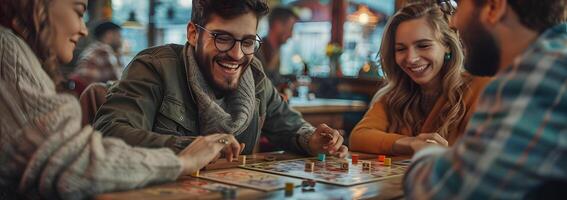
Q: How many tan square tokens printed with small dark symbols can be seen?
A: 3